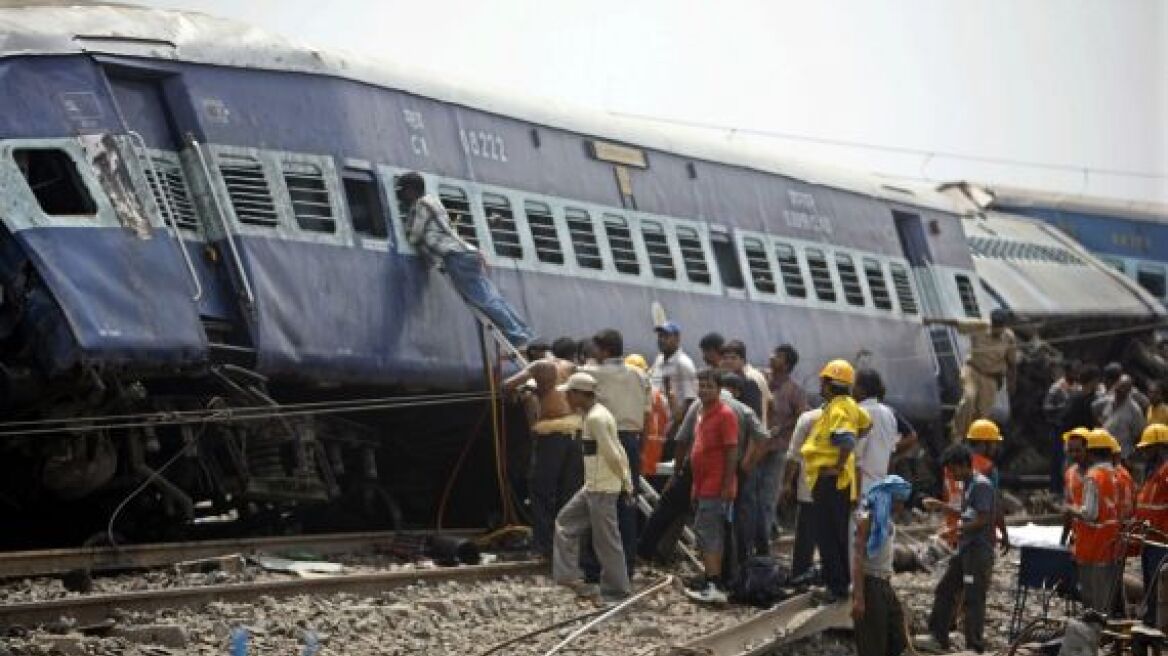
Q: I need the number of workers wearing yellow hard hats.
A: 6